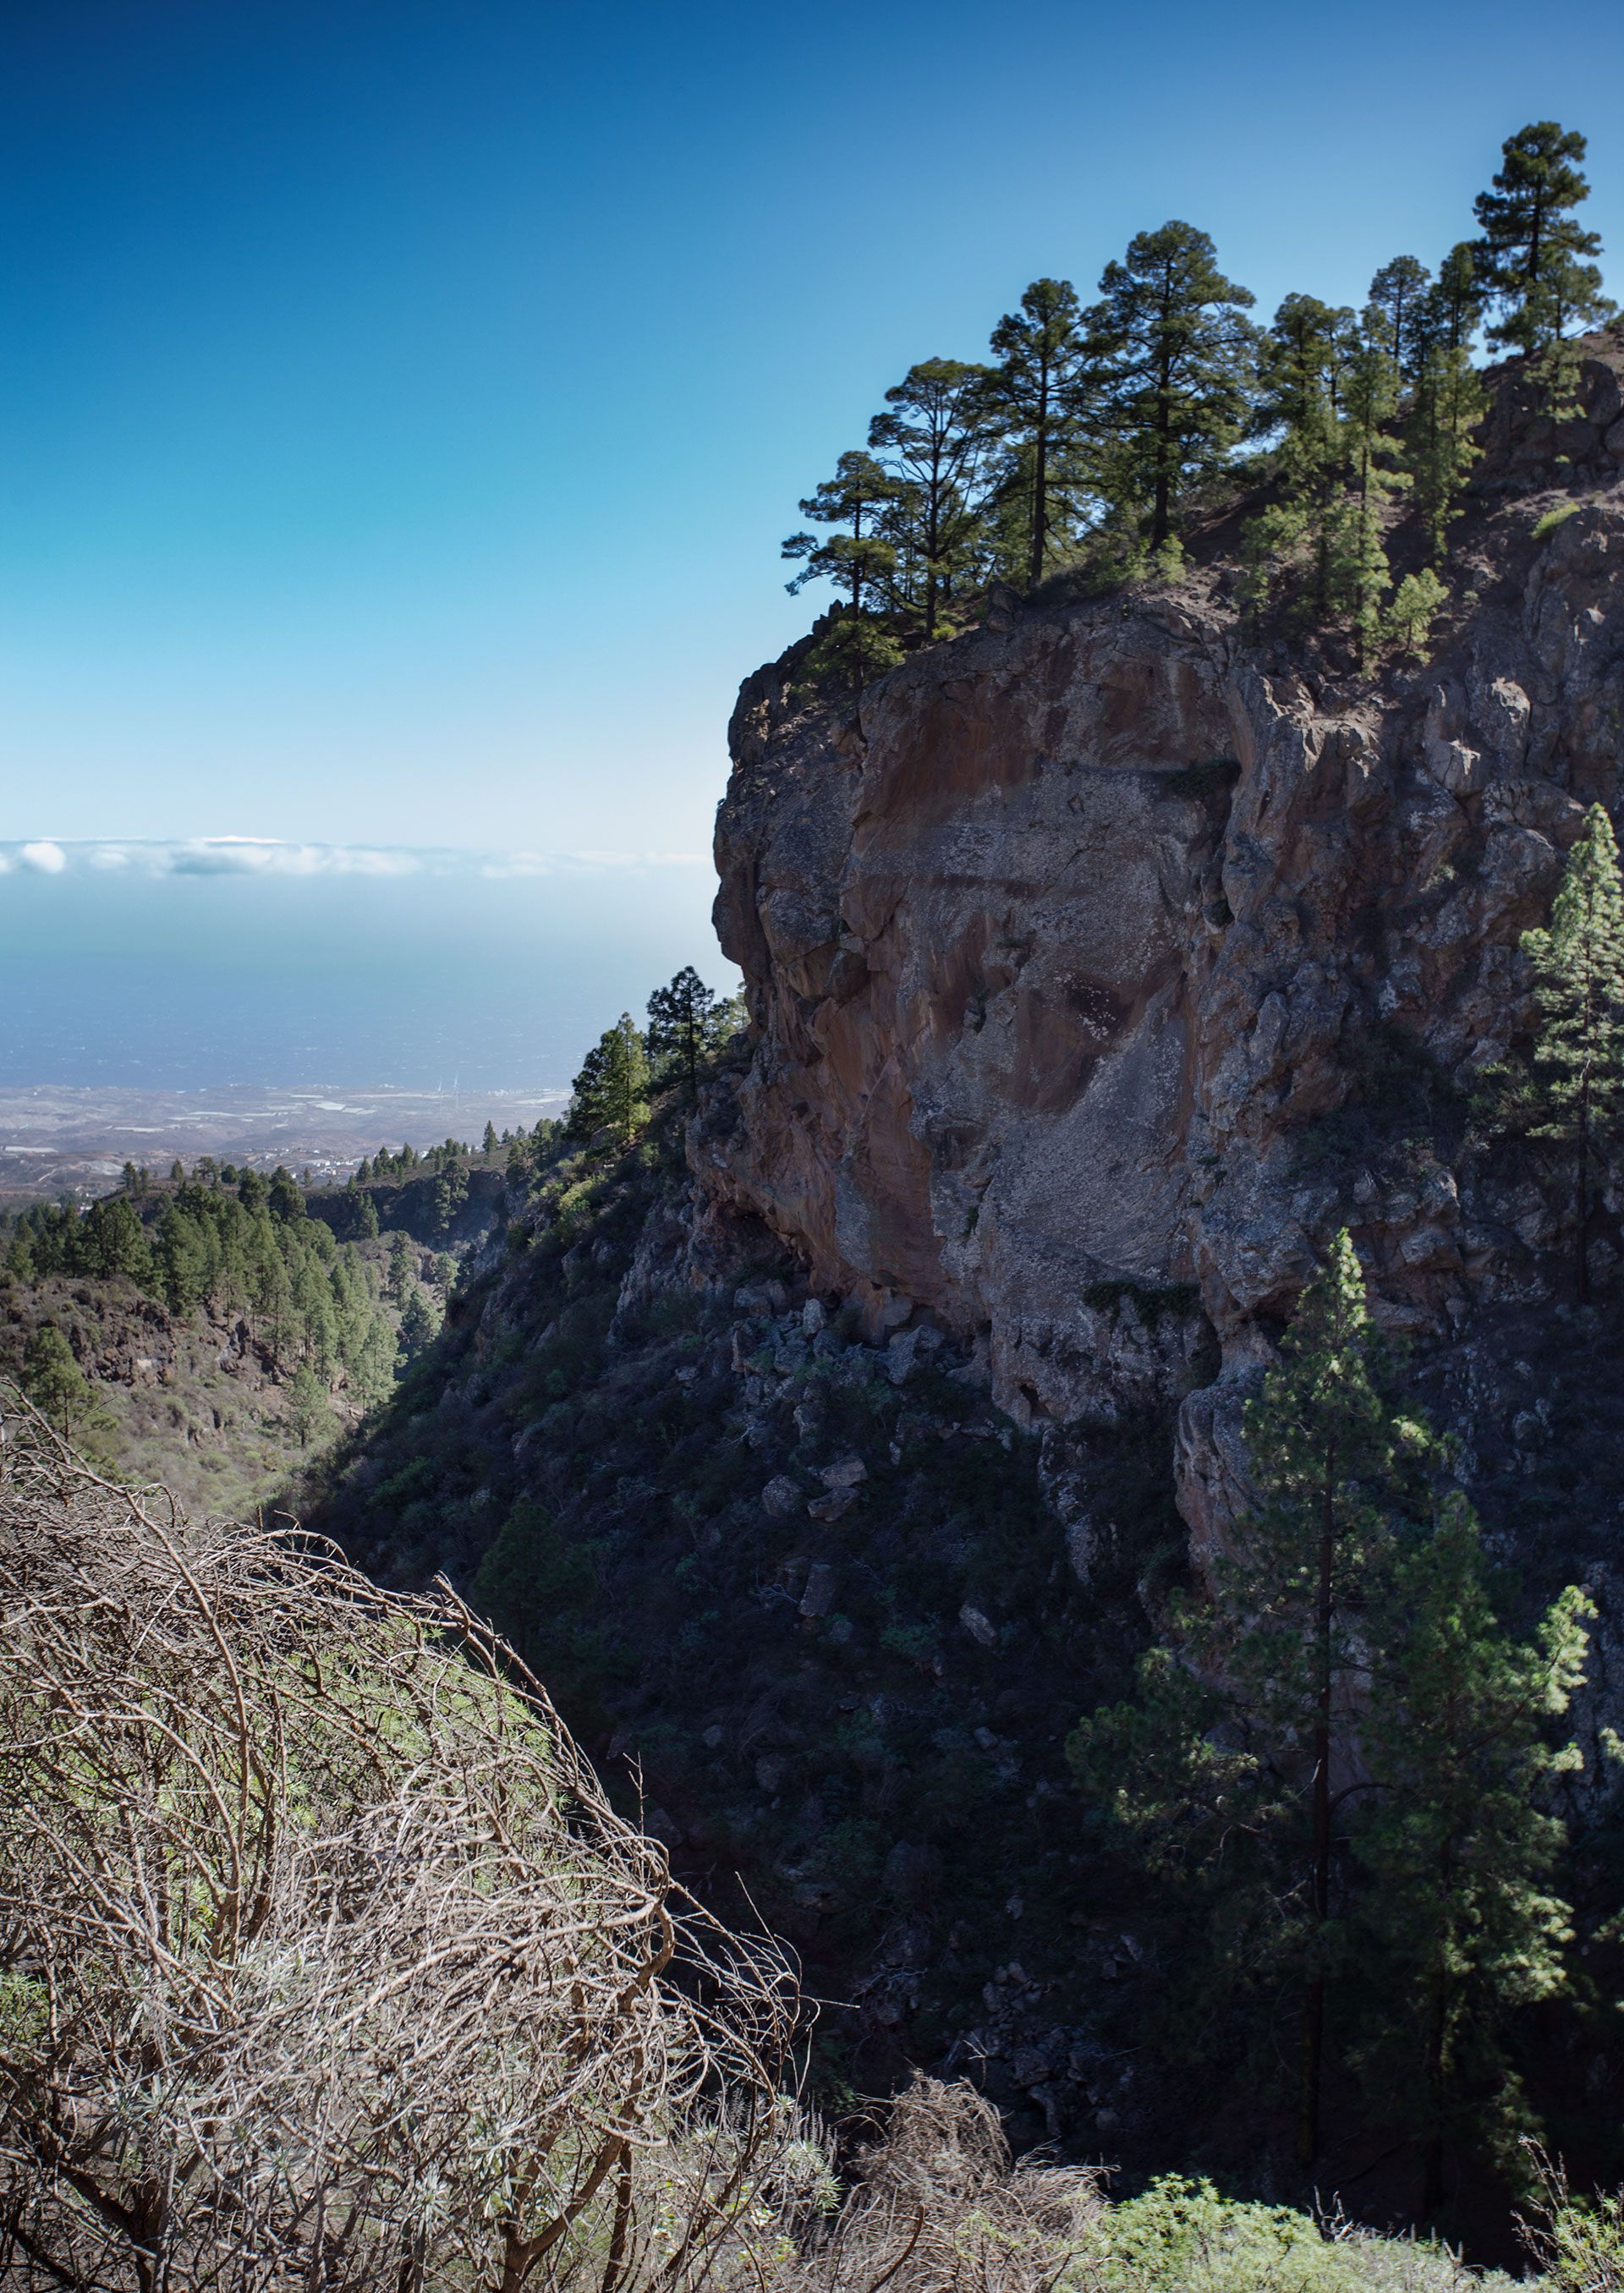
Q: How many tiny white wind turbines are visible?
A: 2